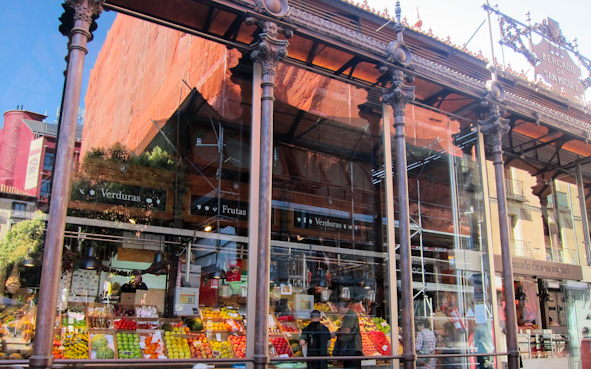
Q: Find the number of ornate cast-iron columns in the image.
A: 4